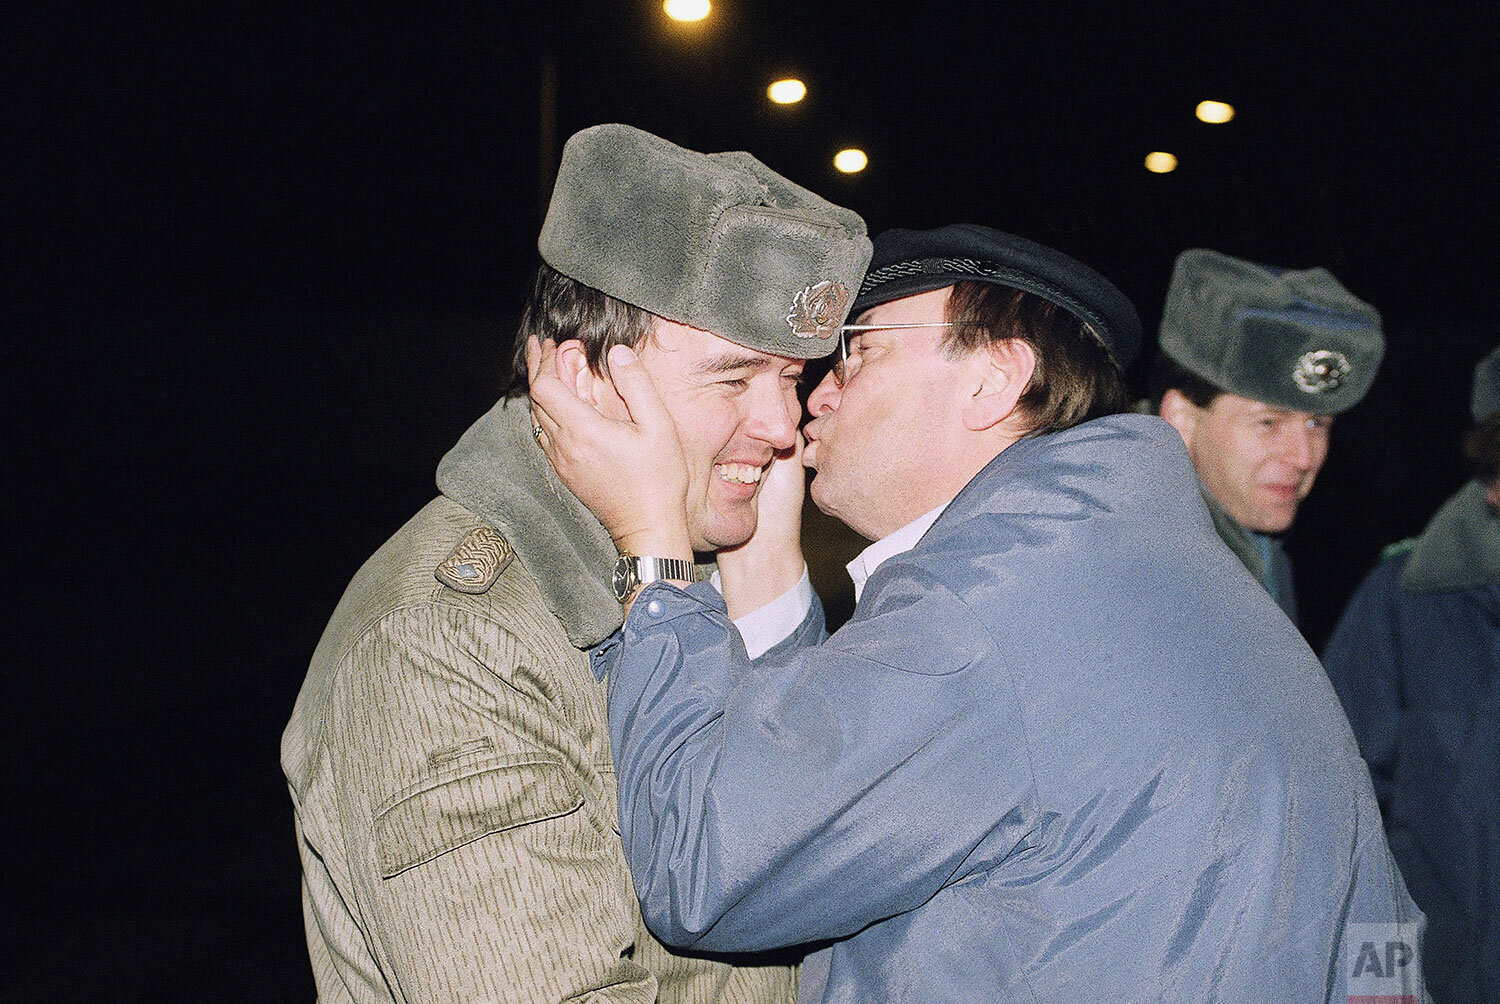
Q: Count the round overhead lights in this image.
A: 5